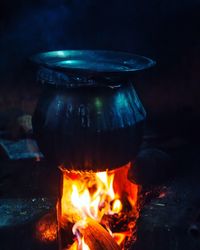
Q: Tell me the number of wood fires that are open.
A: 1